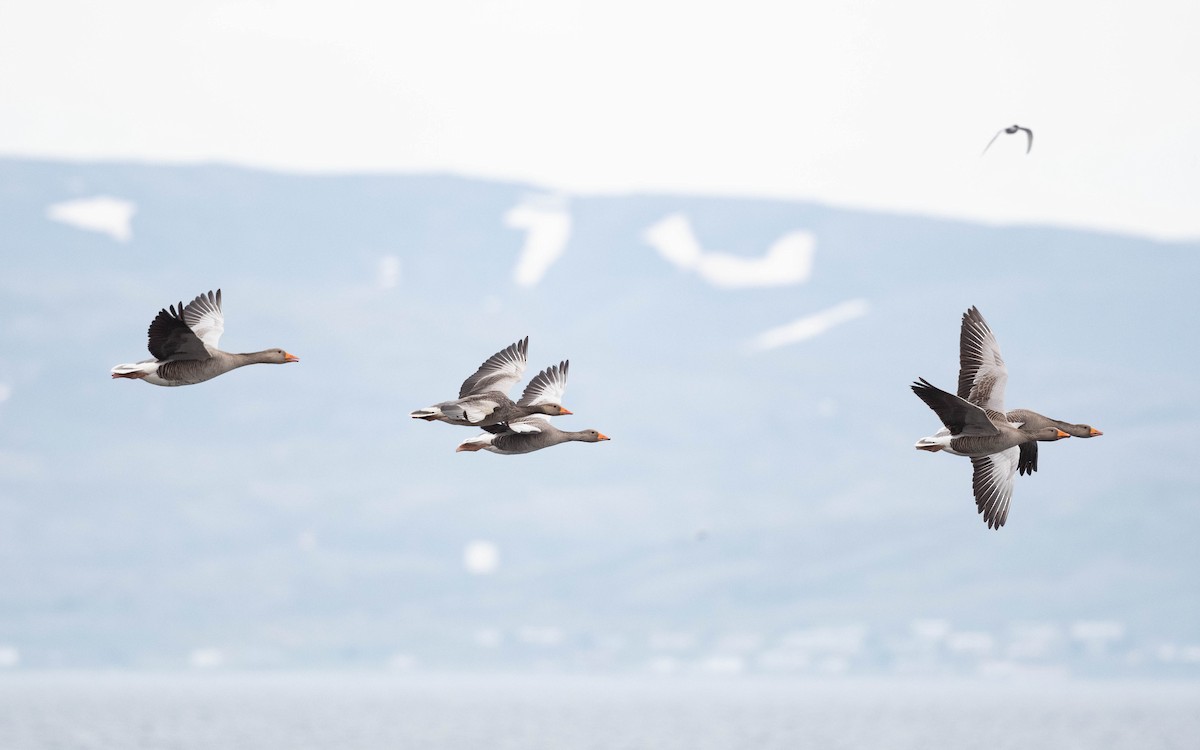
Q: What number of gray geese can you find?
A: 5